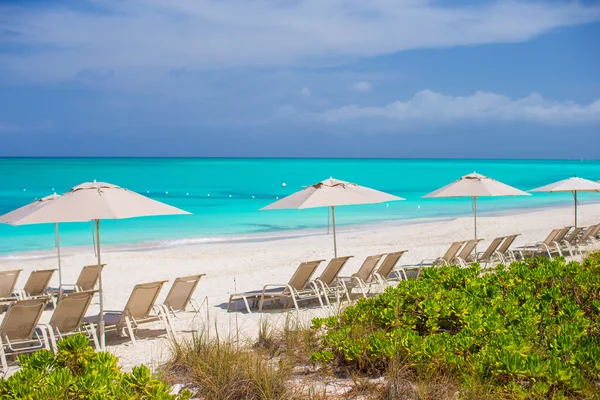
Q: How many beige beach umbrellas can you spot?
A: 5